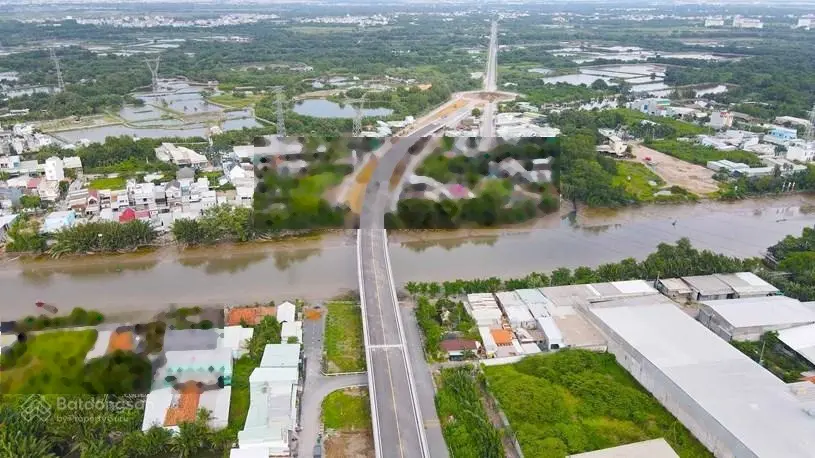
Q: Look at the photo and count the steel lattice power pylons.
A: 5